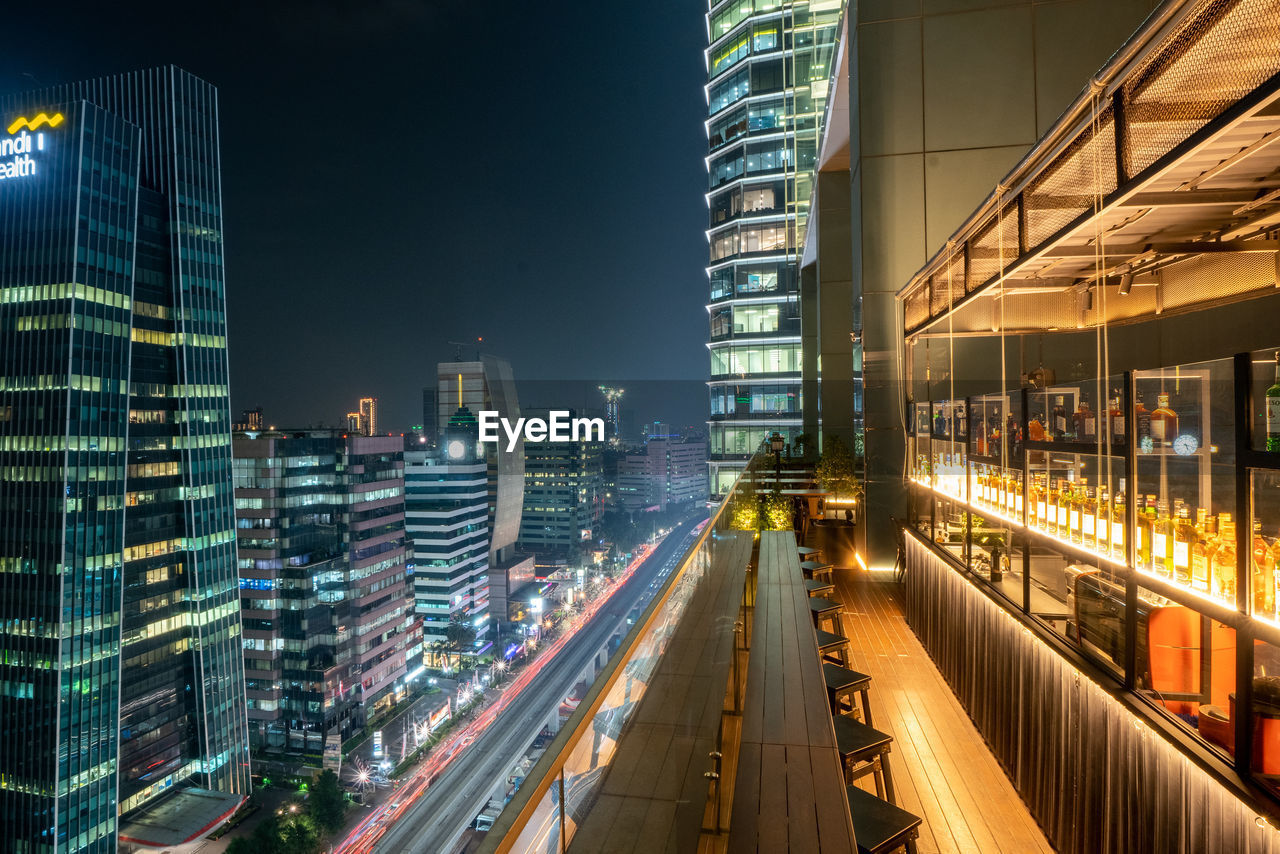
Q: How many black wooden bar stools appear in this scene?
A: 8